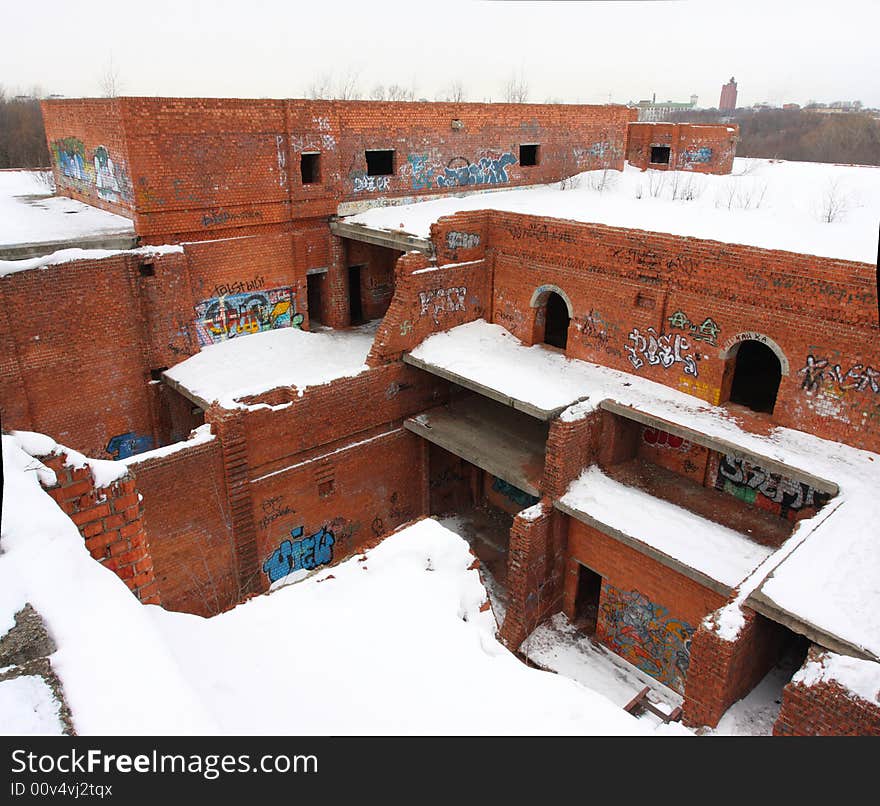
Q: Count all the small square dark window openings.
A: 4